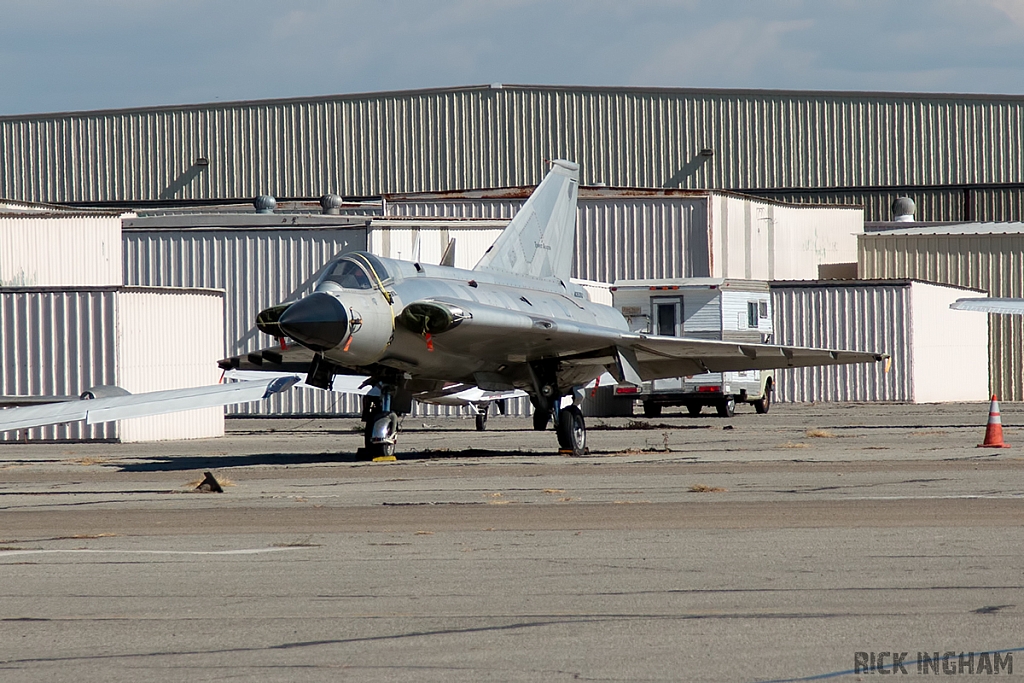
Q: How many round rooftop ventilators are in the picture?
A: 3